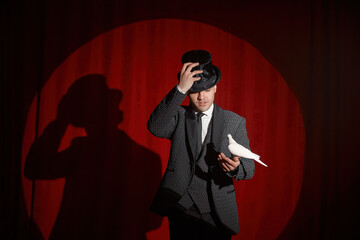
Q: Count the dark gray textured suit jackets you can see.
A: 1